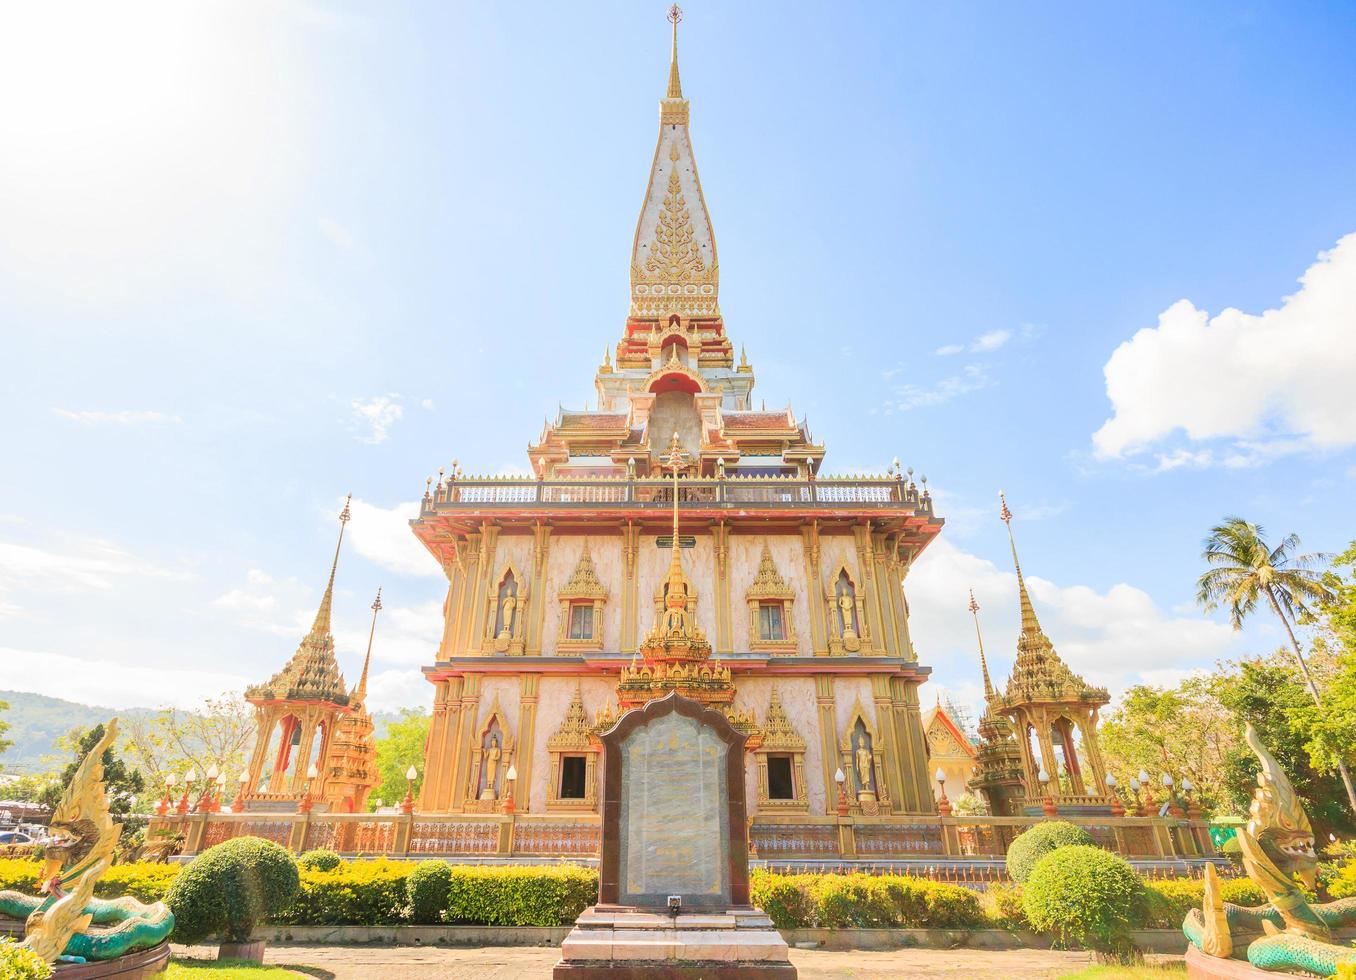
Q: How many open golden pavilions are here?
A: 2